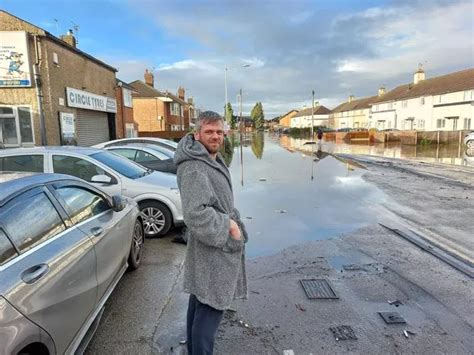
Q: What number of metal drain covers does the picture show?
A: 3